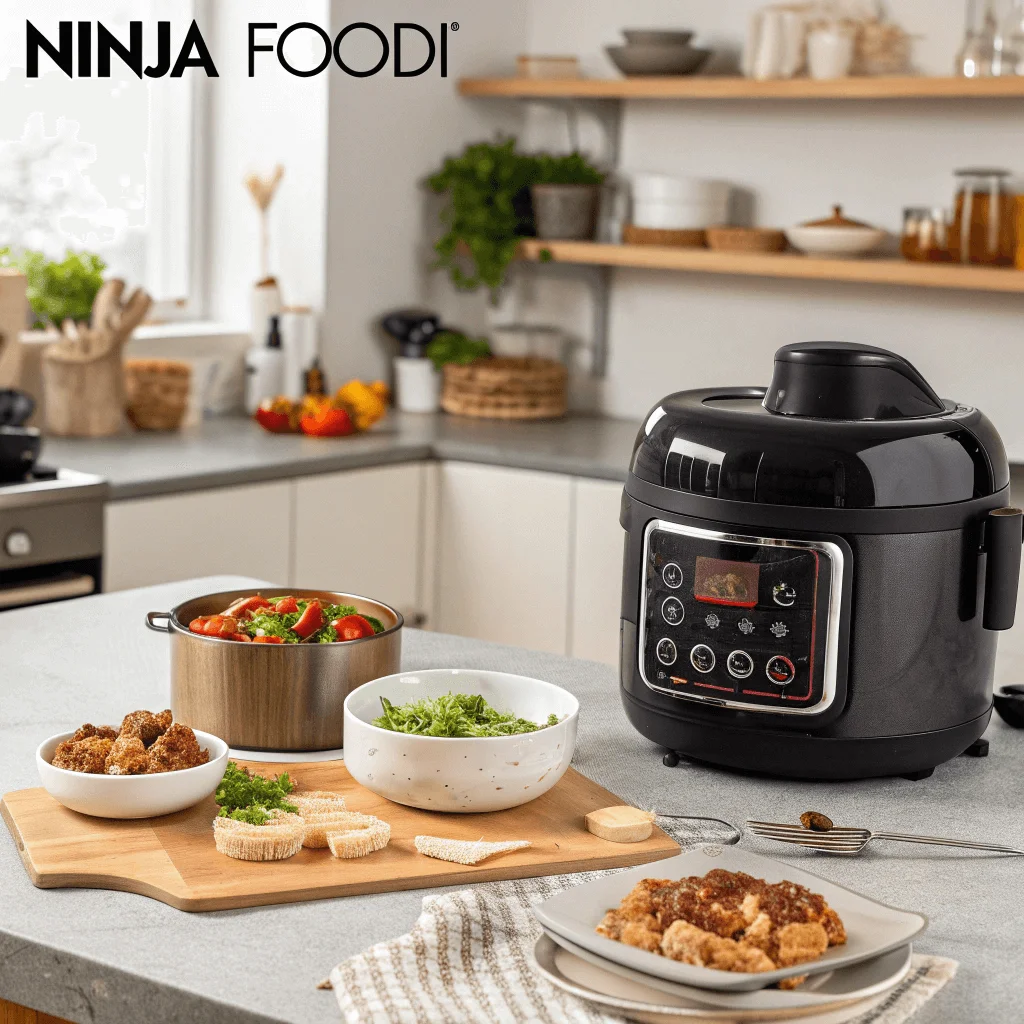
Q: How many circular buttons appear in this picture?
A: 7